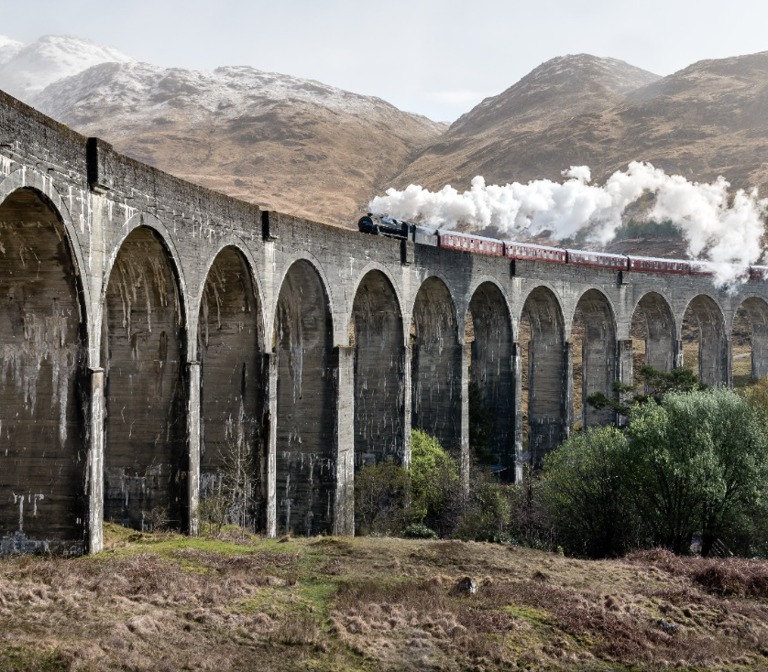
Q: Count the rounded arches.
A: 12